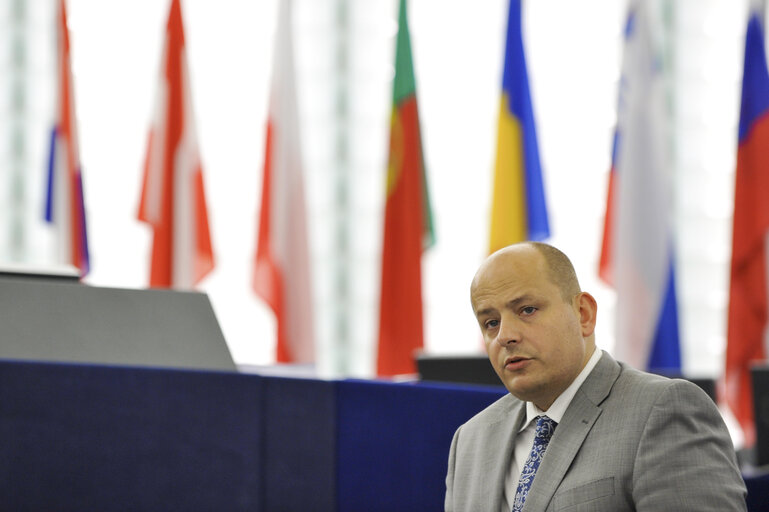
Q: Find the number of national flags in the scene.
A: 7